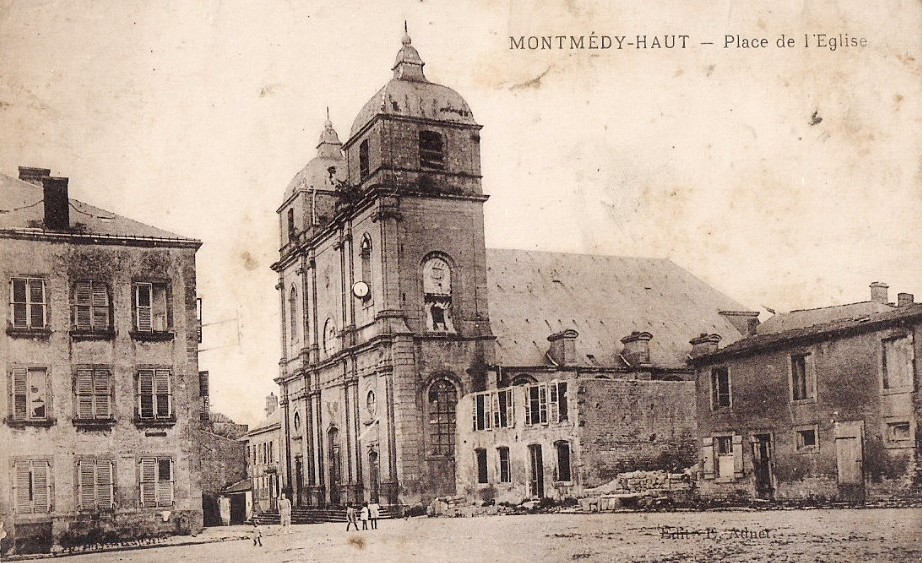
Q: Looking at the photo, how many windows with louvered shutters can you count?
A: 9